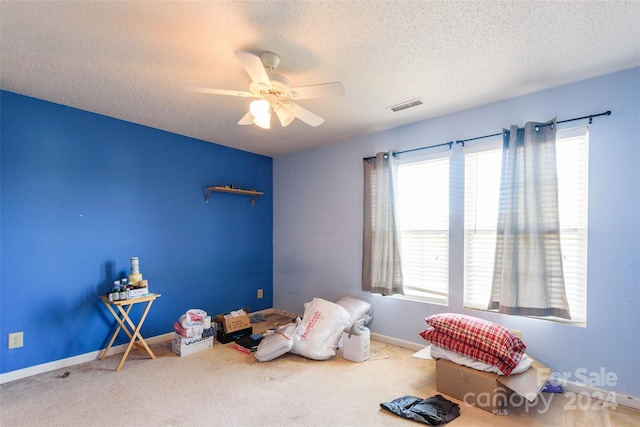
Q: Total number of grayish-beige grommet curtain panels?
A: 2